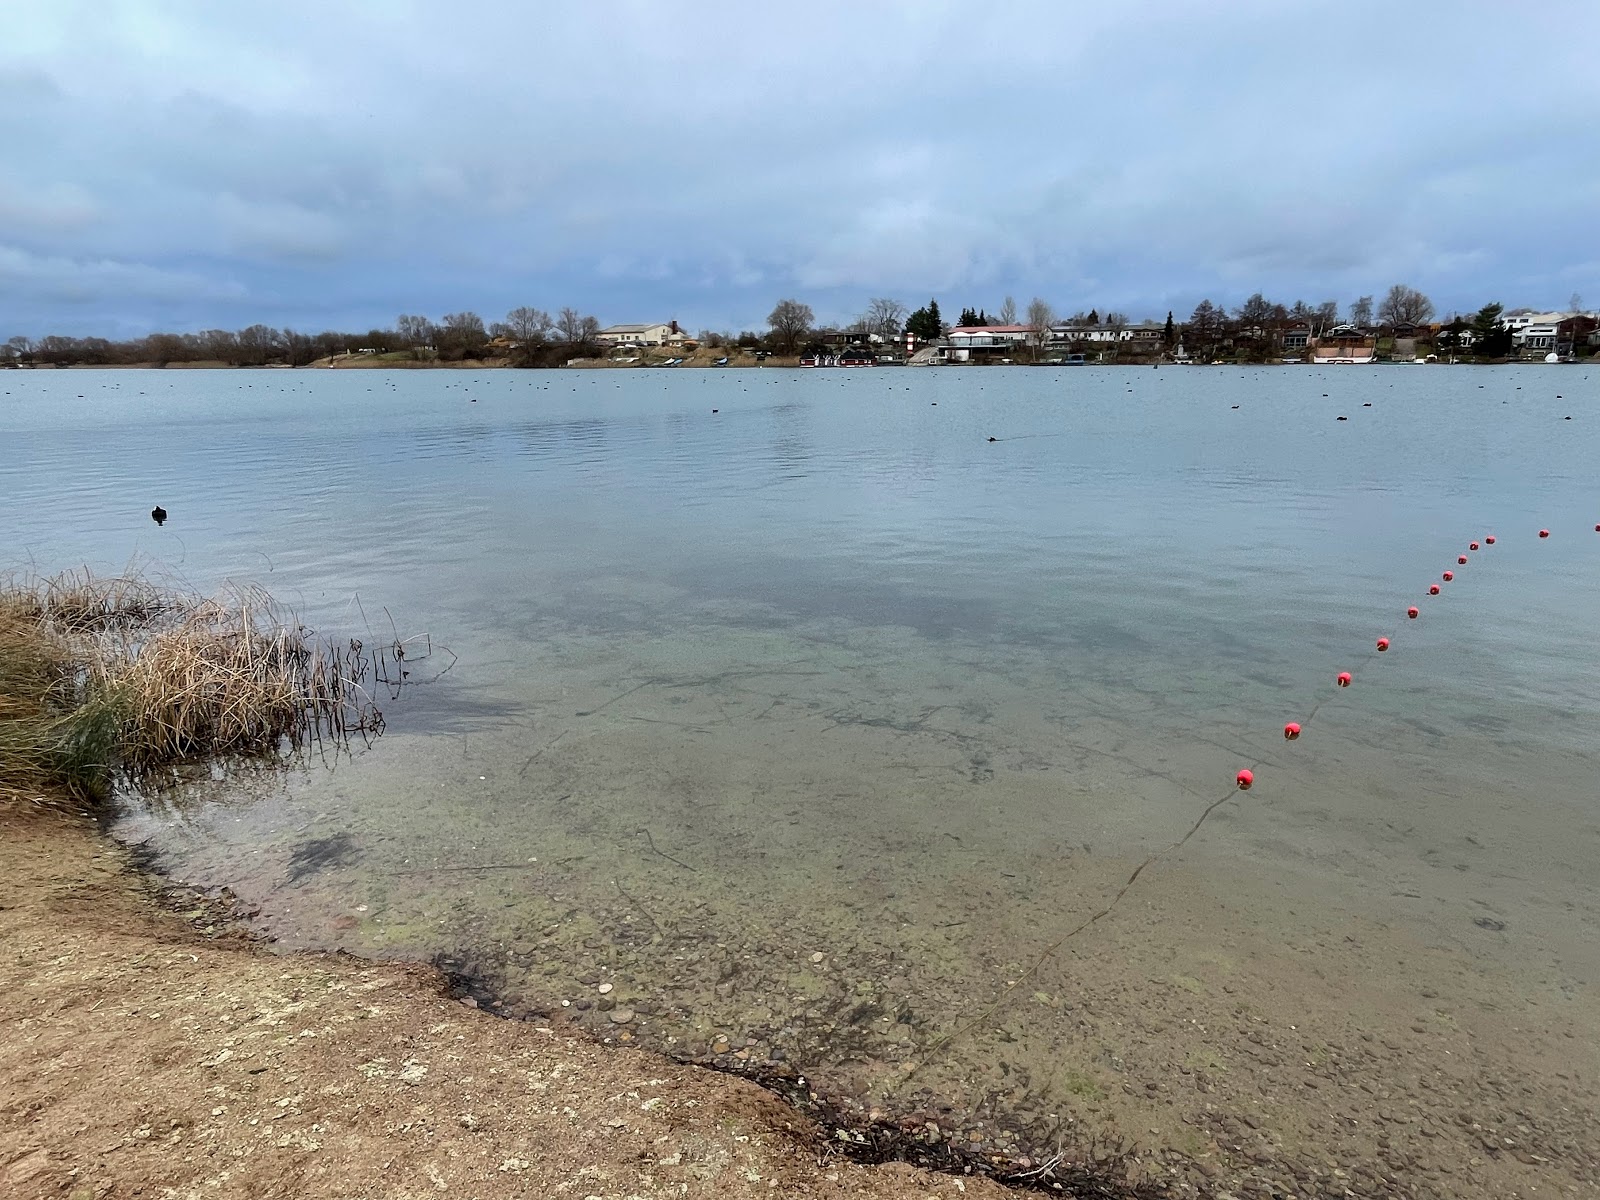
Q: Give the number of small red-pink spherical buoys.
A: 12